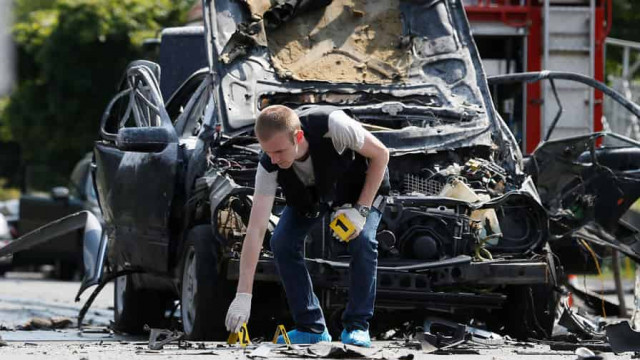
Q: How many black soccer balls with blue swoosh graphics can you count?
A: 0